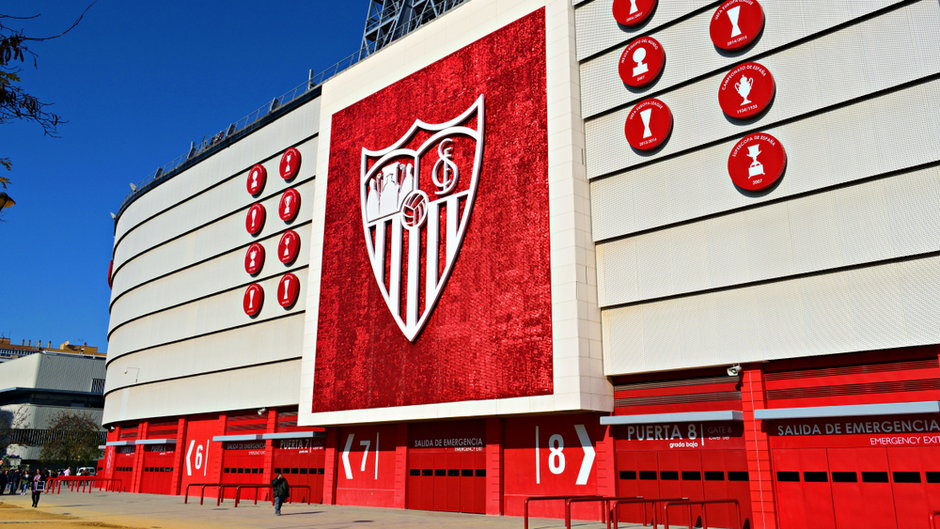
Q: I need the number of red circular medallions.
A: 14